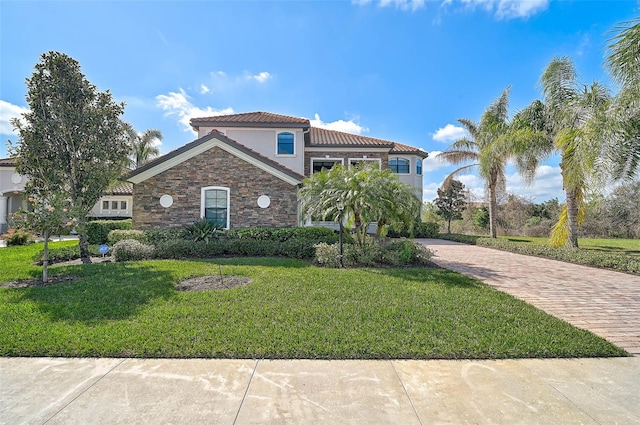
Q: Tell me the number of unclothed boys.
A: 0